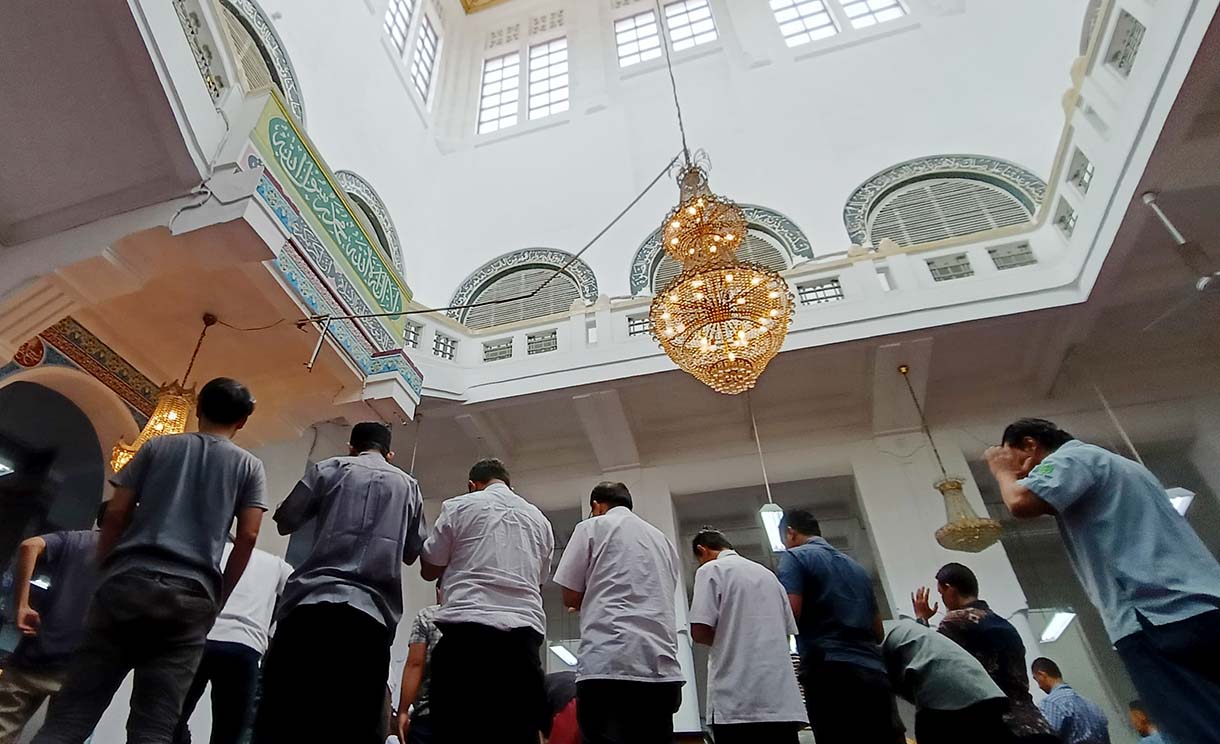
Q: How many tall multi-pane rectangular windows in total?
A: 8